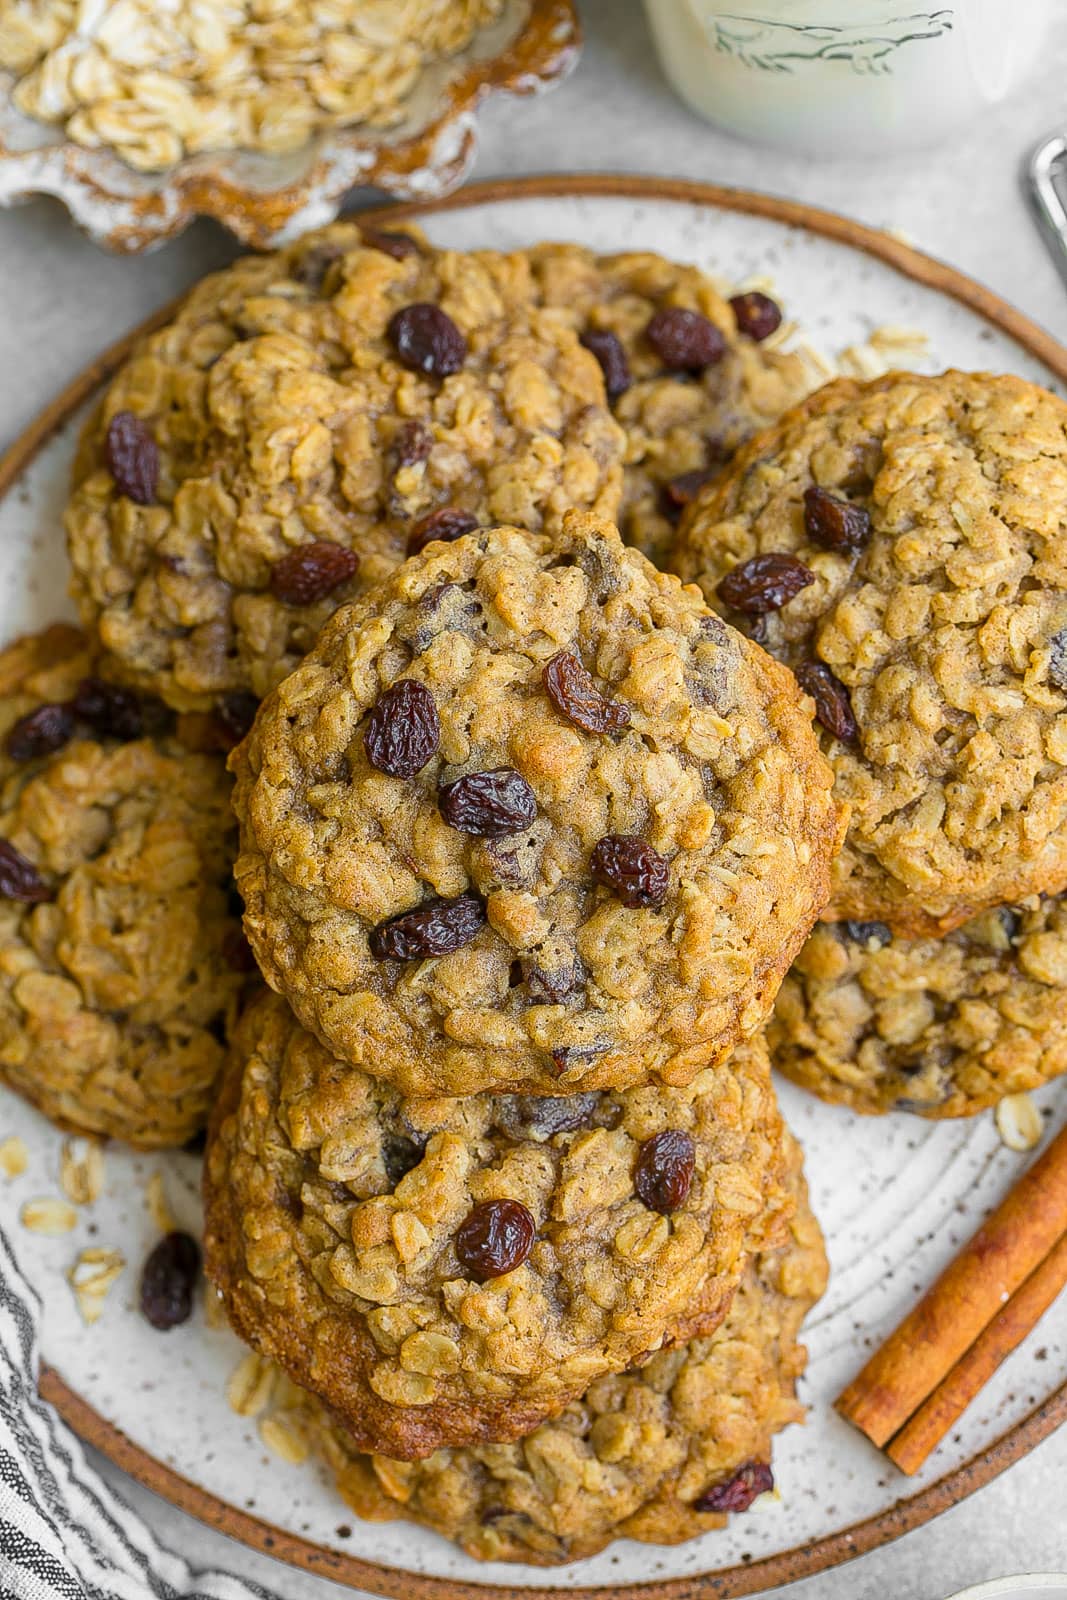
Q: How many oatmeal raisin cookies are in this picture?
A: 8